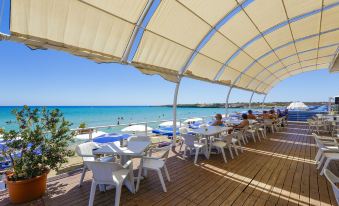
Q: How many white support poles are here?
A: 4